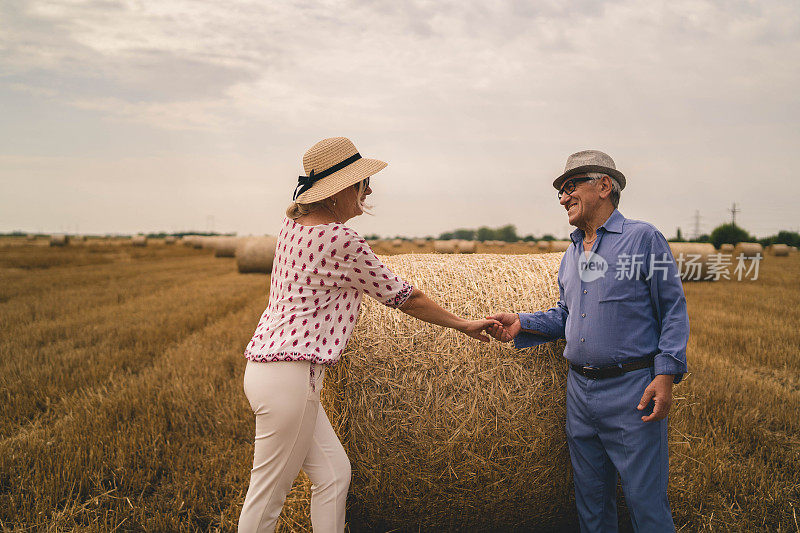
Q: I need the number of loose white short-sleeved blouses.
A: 1